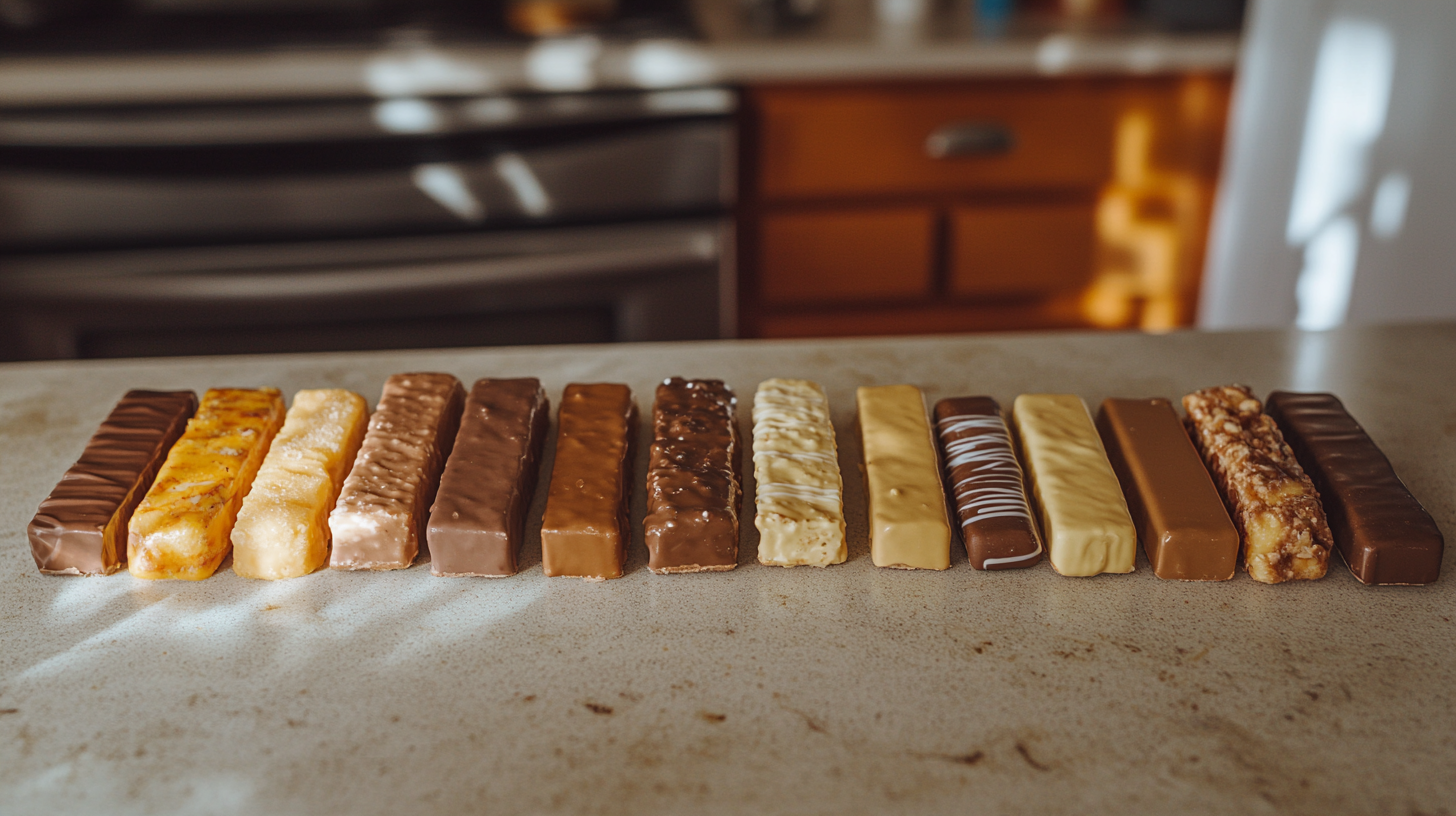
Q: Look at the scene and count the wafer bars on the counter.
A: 14